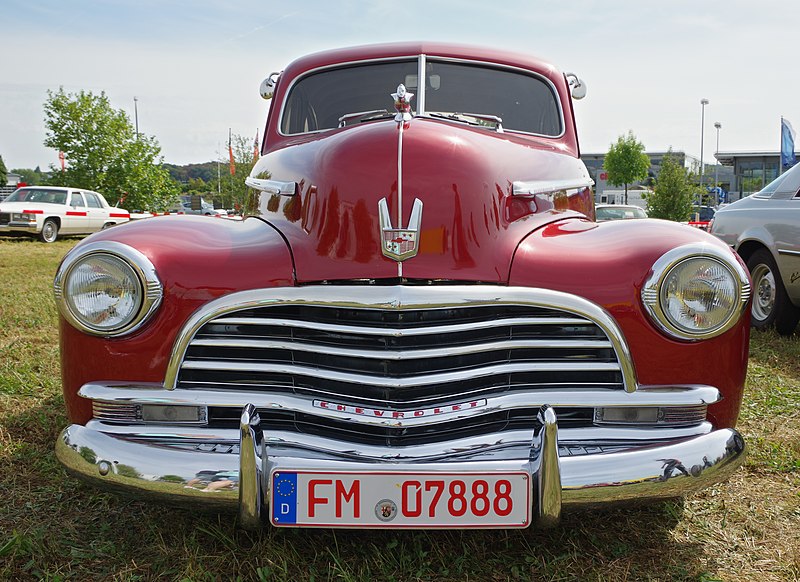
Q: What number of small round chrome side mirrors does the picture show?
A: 2